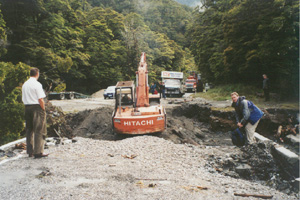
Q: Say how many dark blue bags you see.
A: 1